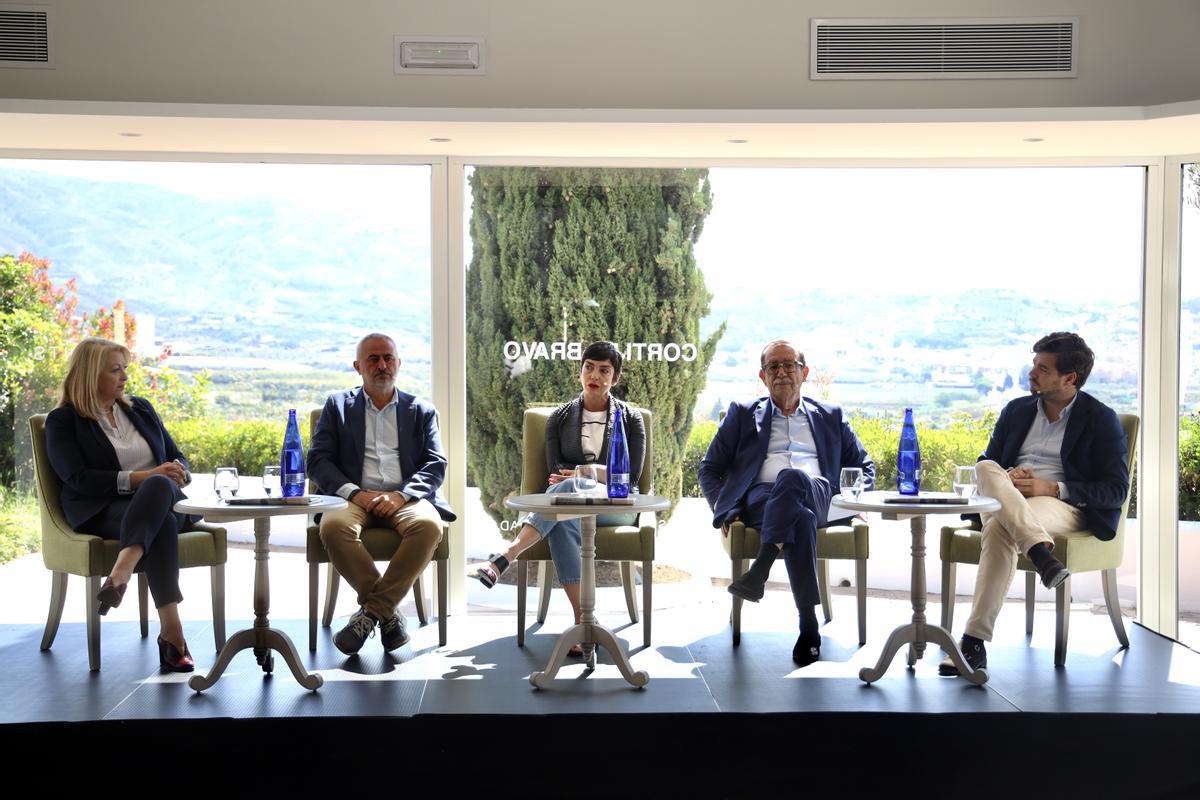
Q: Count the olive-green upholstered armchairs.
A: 5